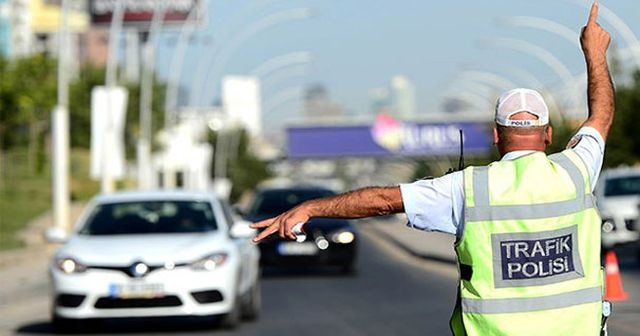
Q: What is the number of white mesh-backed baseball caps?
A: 1